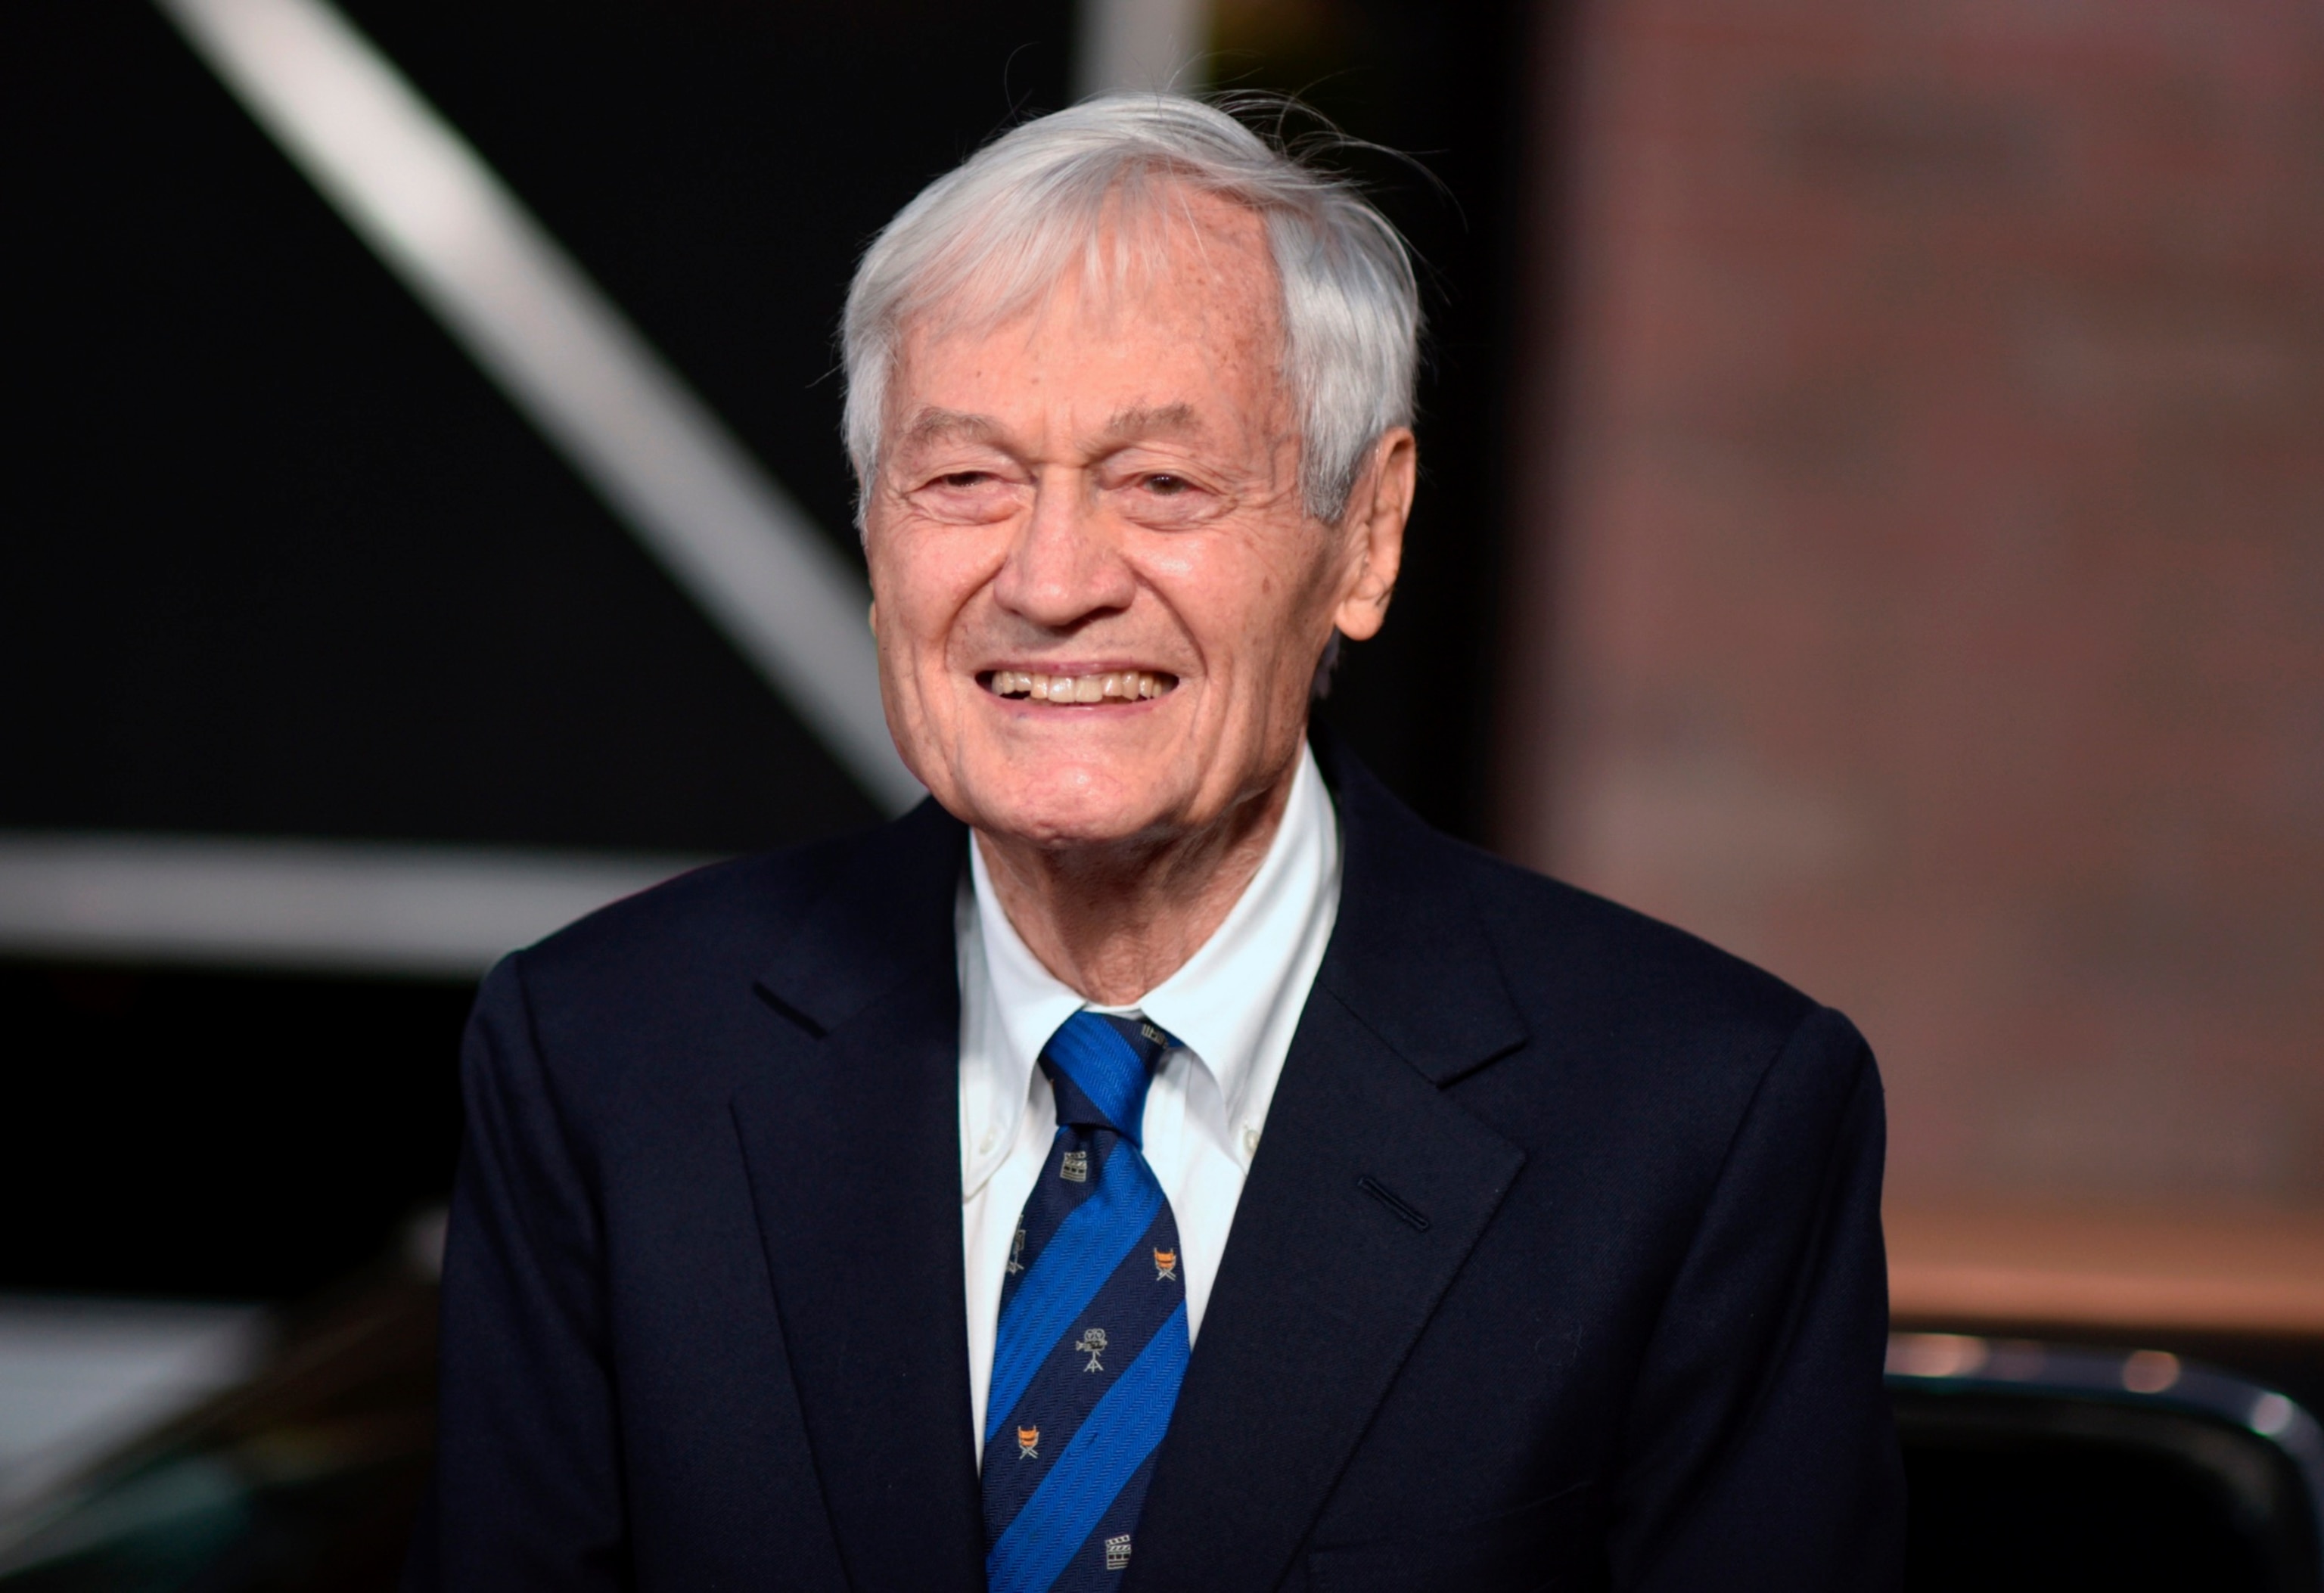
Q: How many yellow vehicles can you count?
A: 0